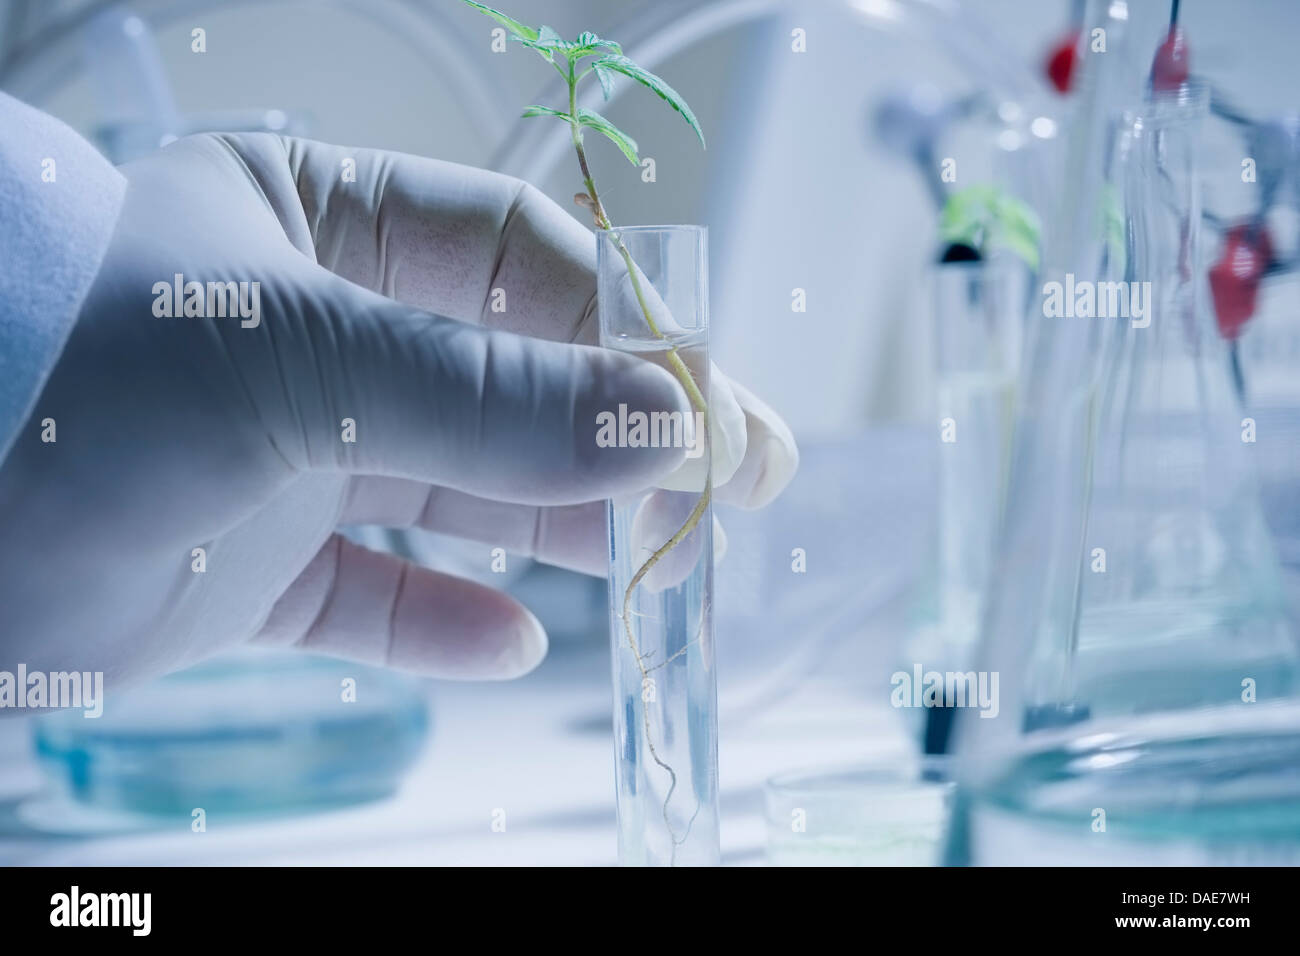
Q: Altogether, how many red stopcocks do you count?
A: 3